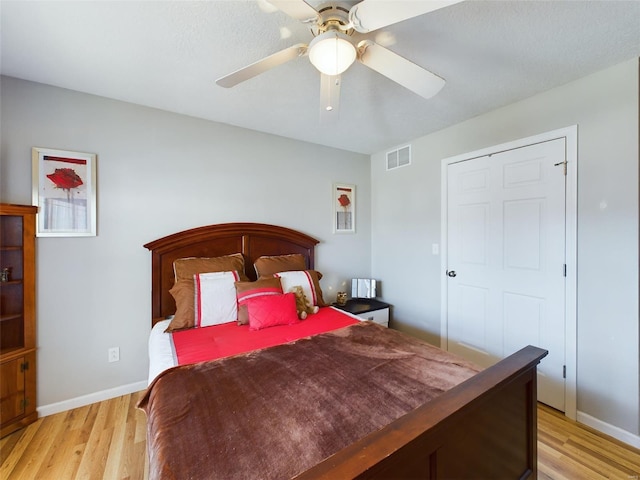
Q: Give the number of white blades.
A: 5